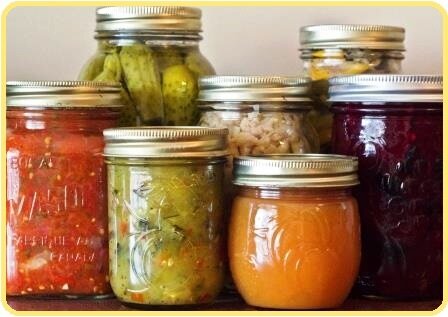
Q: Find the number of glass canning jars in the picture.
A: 7